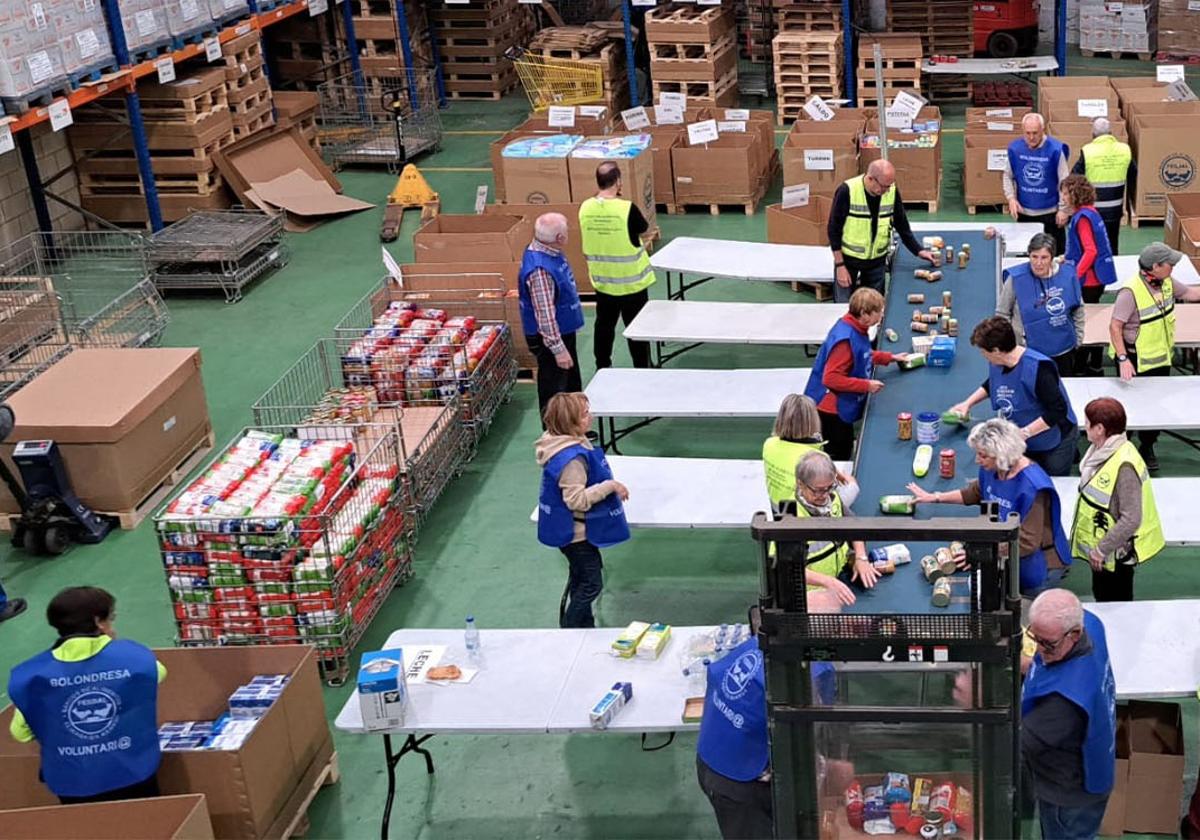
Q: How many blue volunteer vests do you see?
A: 11